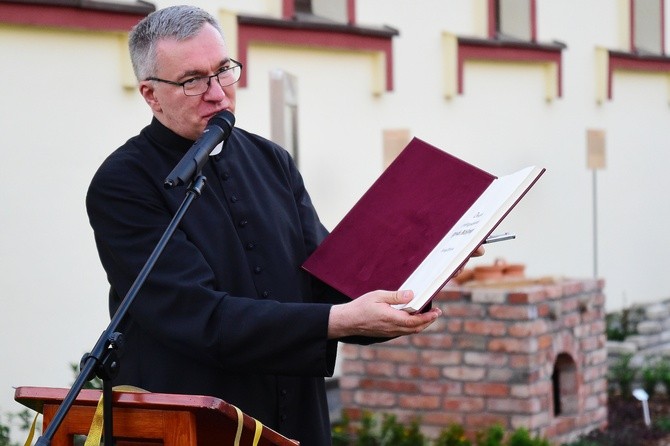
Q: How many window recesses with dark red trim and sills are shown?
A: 4